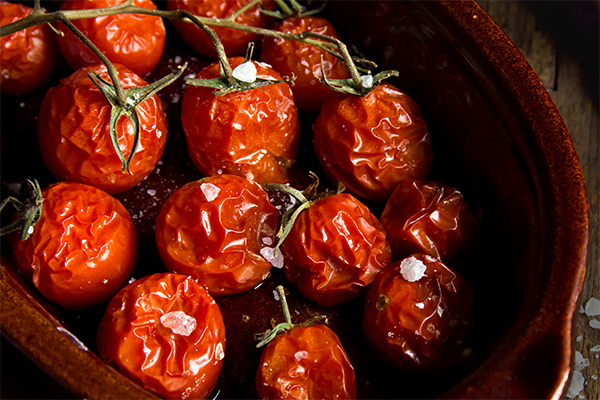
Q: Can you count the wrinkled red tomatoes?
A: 14